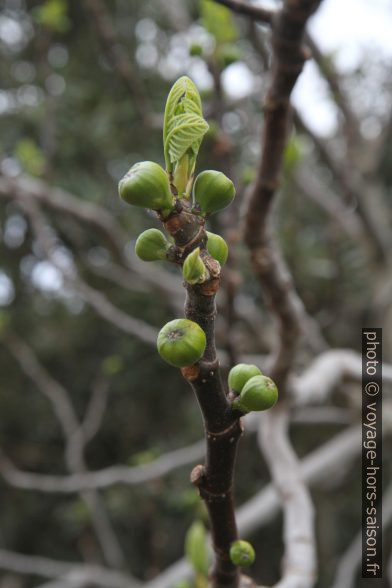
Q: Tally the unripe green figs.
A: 8